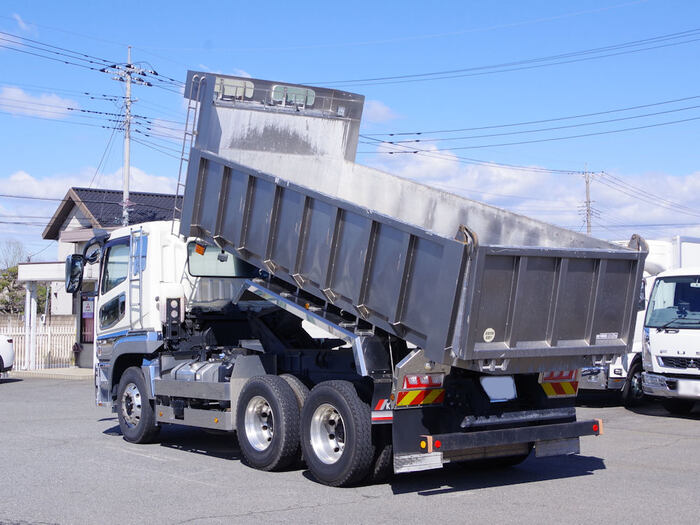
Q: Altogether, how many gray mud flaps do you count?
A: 2